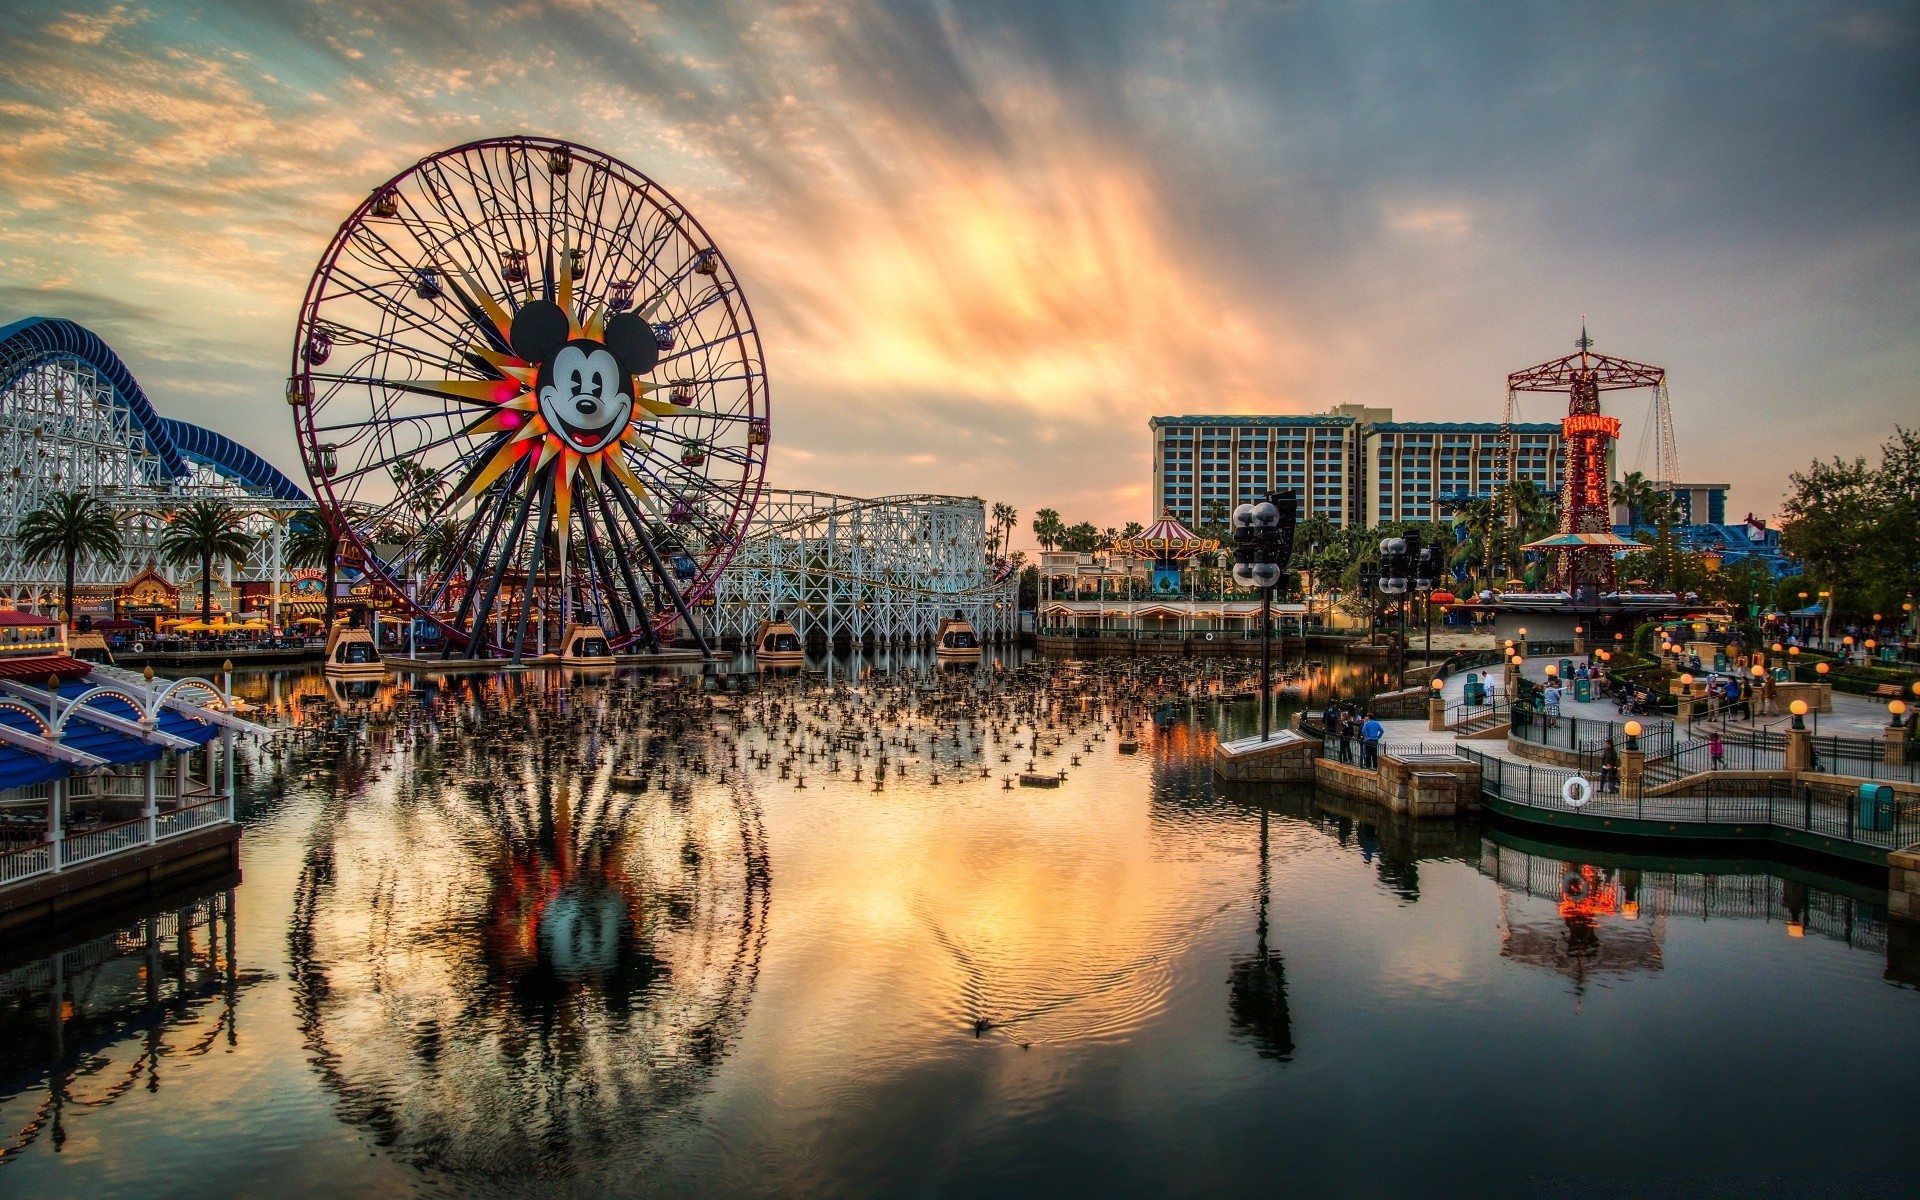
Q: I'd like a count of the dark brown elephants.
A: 0